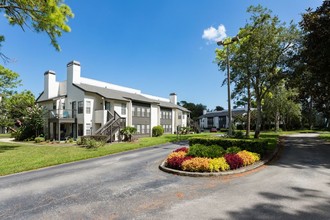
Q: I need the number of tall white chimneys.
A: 3